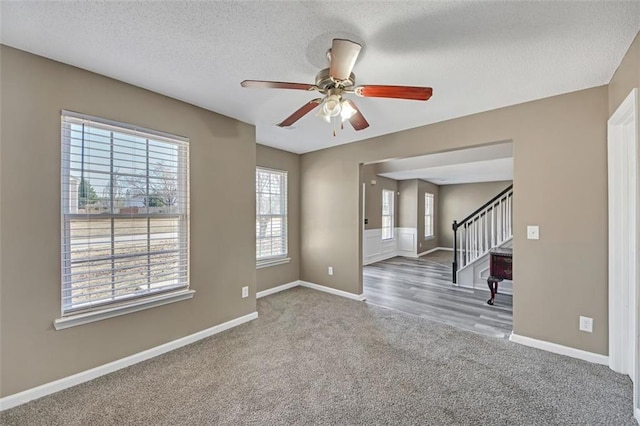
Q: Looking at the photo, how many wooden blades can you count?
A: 5